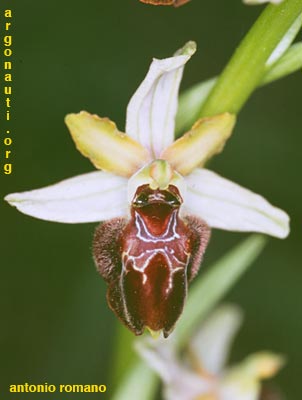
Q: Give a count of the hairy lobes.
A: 2